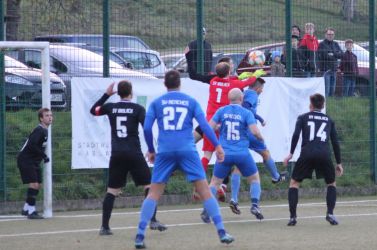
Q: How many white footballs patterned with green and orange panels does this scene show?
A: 1